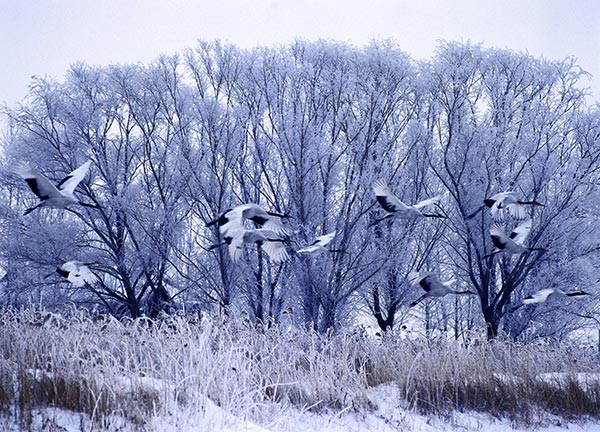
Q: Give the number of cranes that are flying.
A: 10